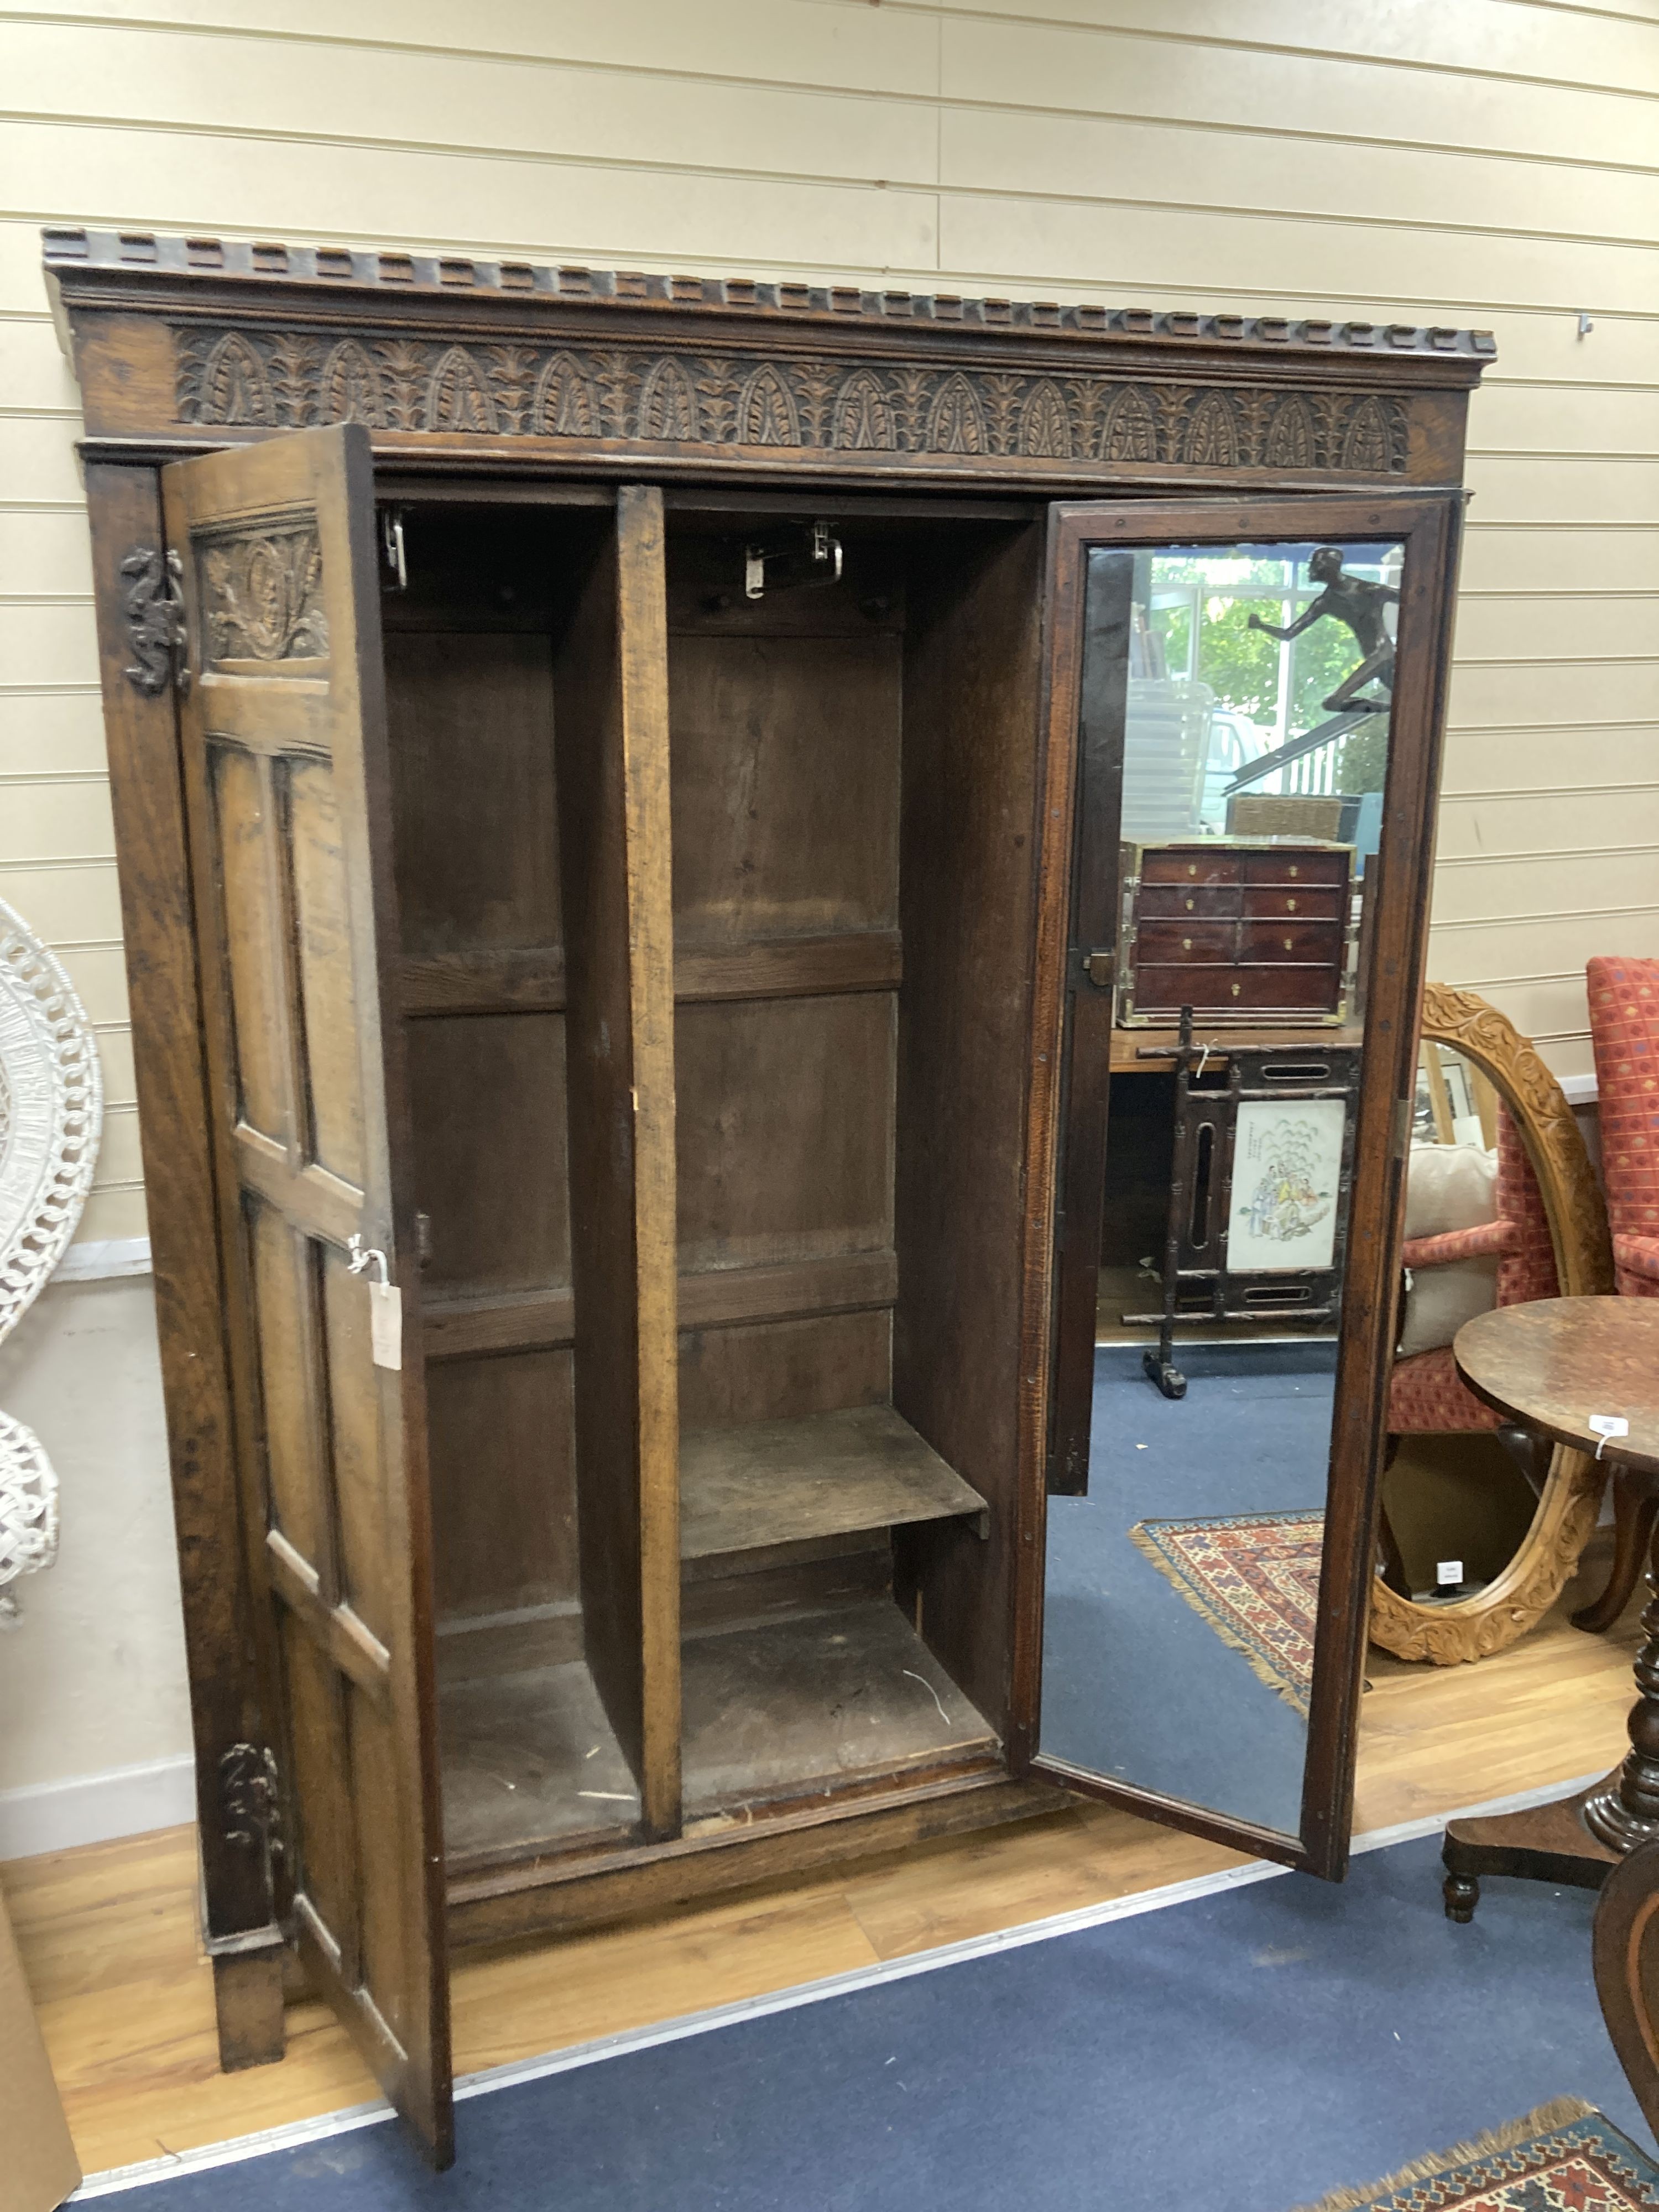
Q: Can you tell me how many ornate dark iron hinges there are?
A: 2